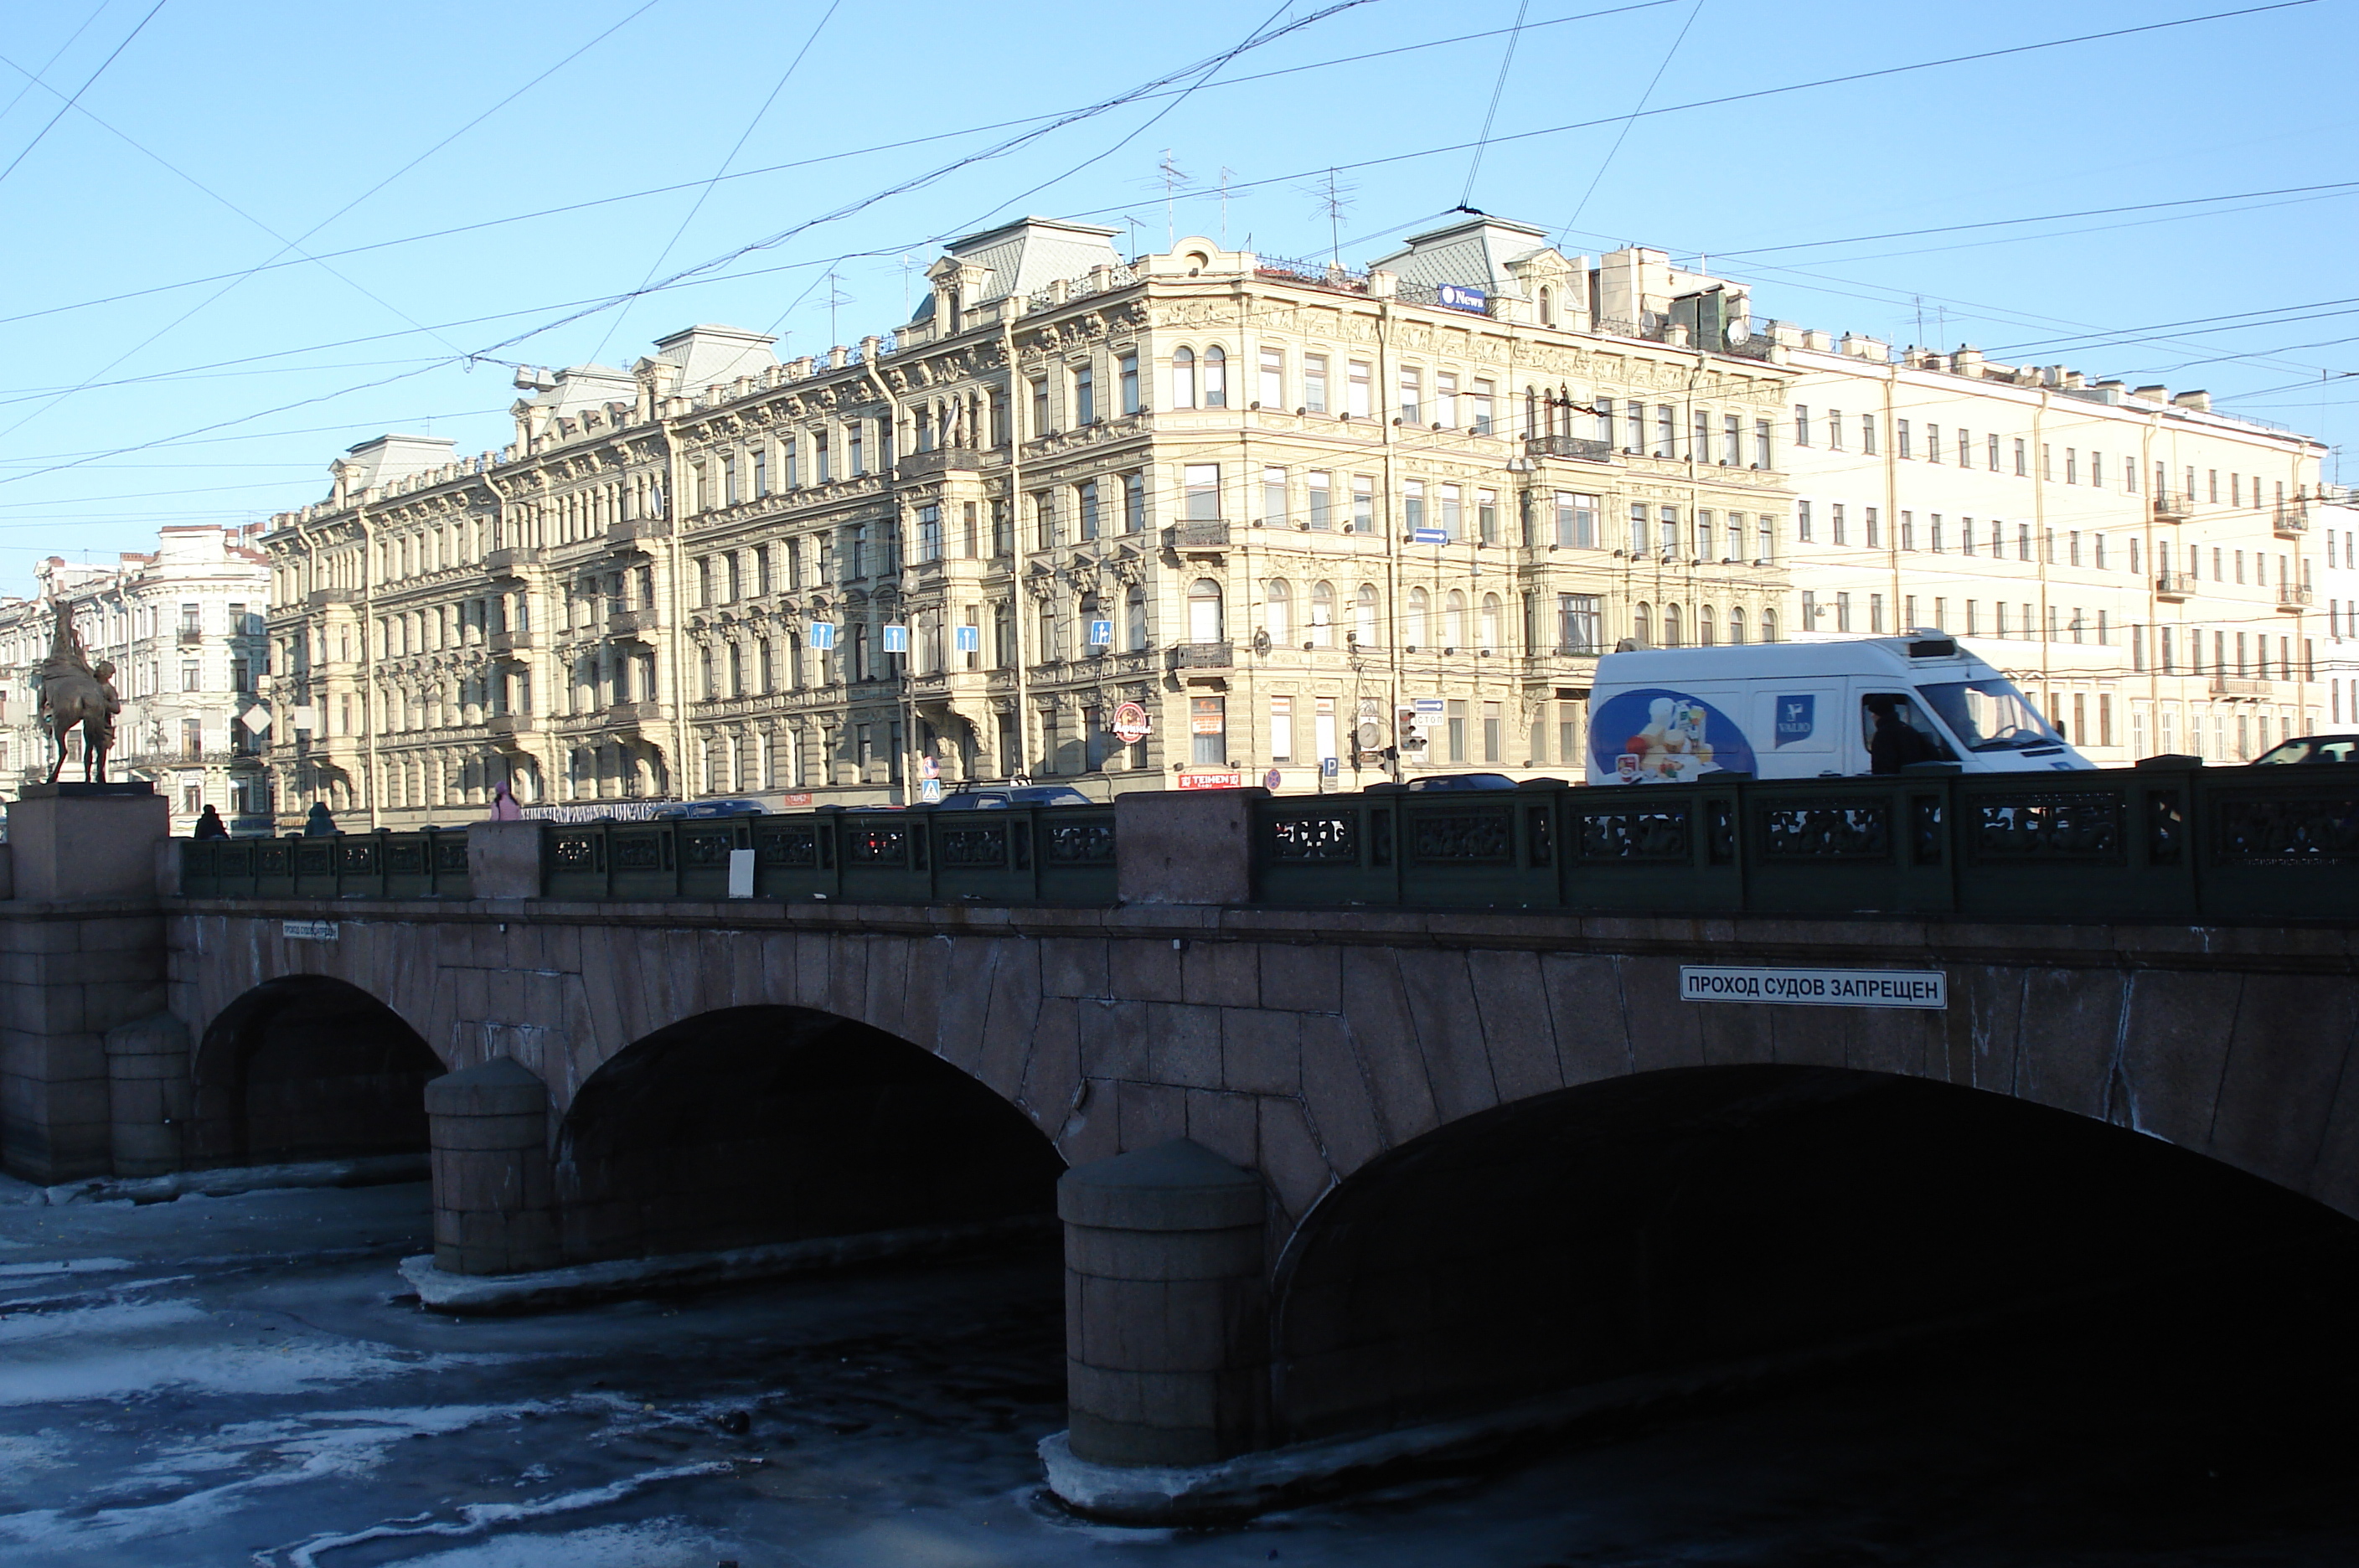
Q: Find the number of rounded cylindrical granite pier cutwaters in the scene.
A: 3